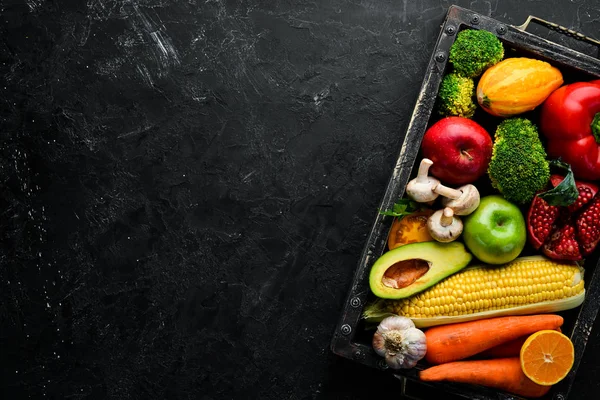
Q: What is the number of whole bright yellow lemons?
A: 0